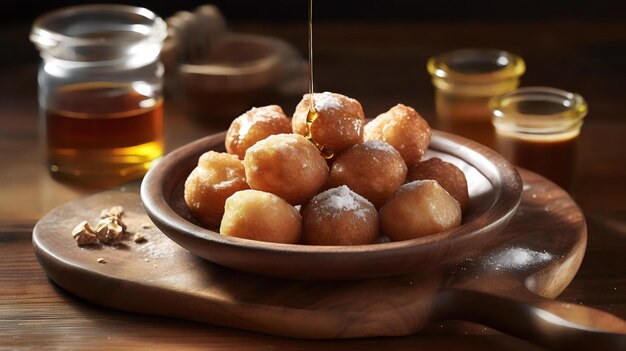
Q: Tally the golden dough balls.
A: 10